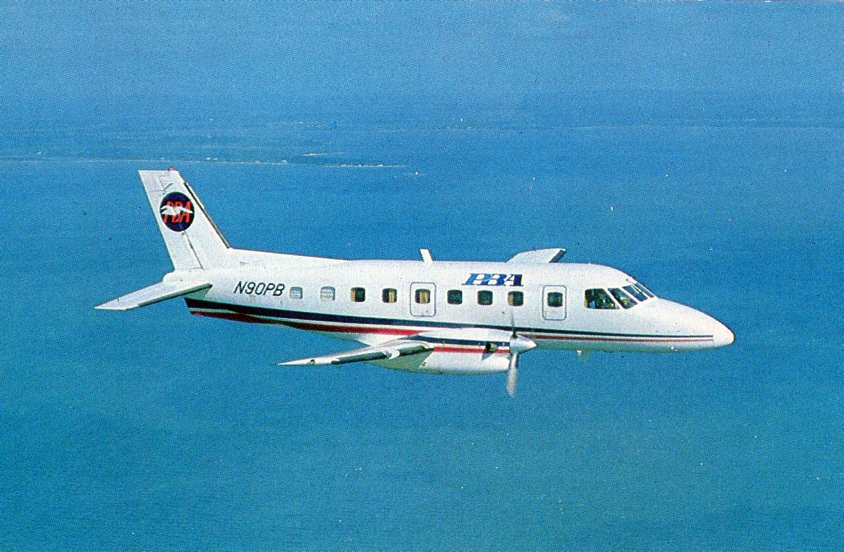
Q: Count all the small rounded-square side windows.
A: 9